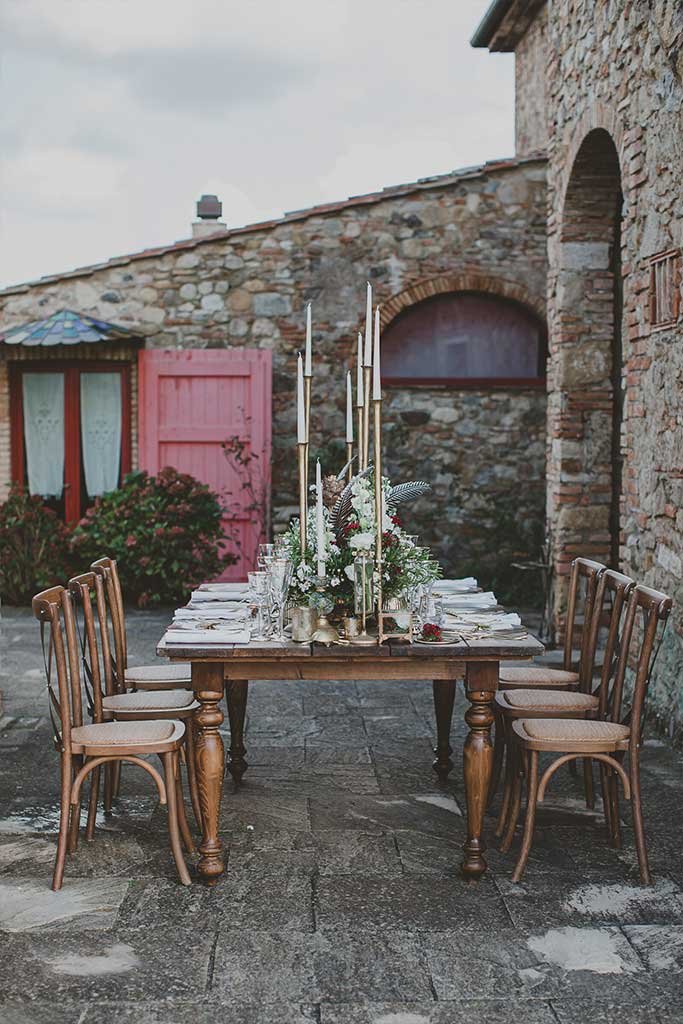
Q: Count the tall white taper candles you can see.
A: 7